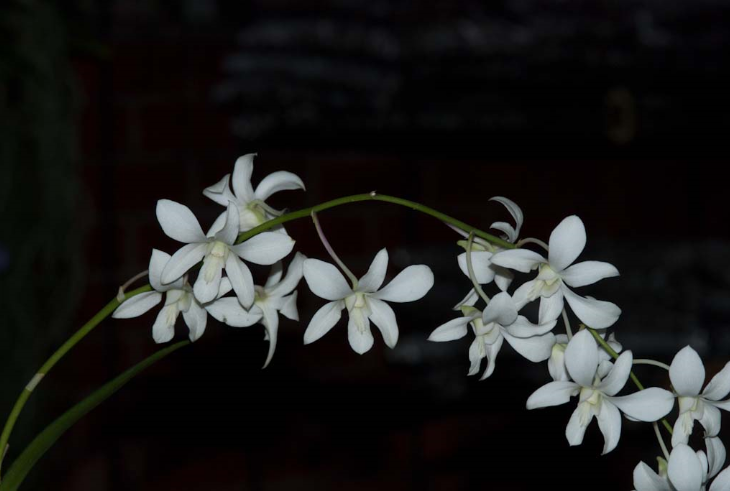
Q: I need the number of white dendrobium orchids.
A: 12